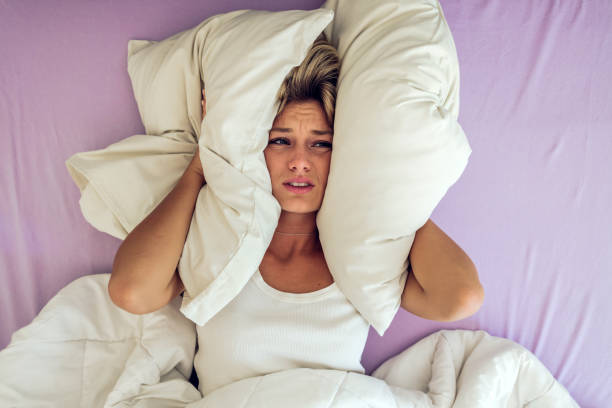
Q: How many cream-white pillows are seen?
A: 2